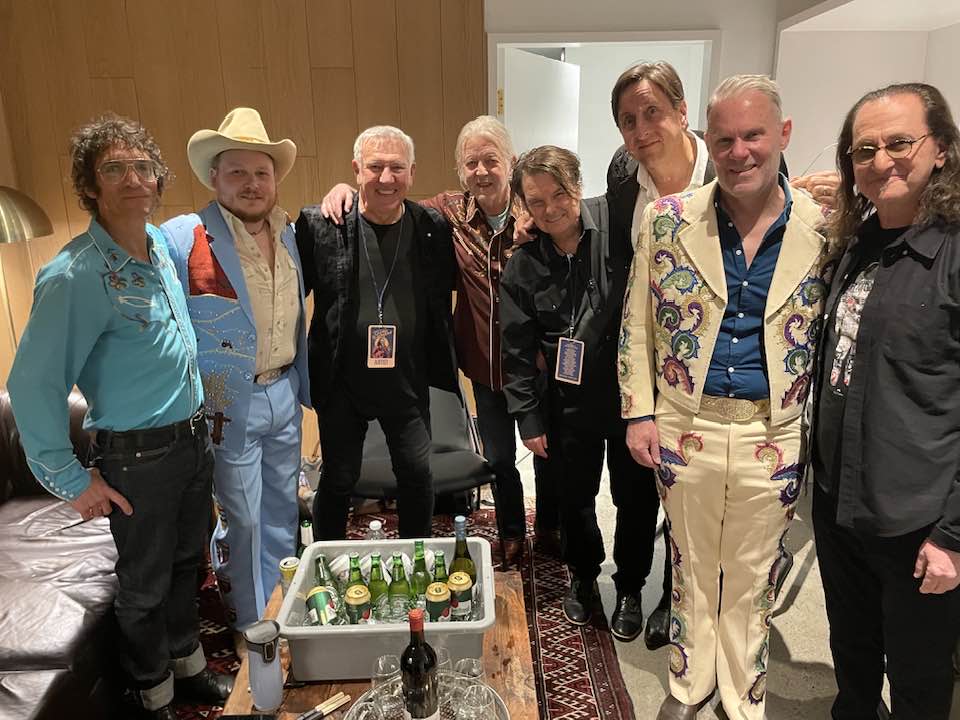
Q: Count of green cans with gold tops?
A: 4